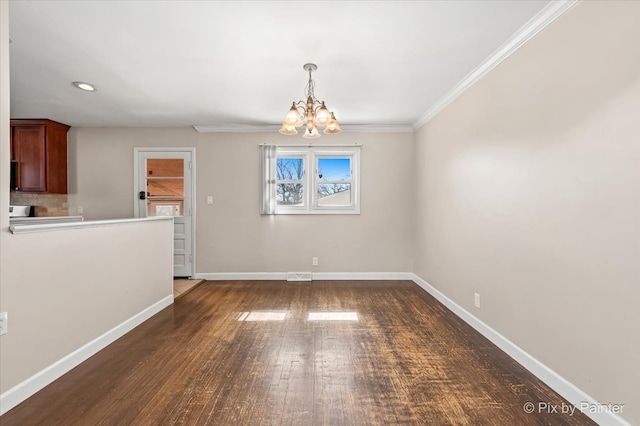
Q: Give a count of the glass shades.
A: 5